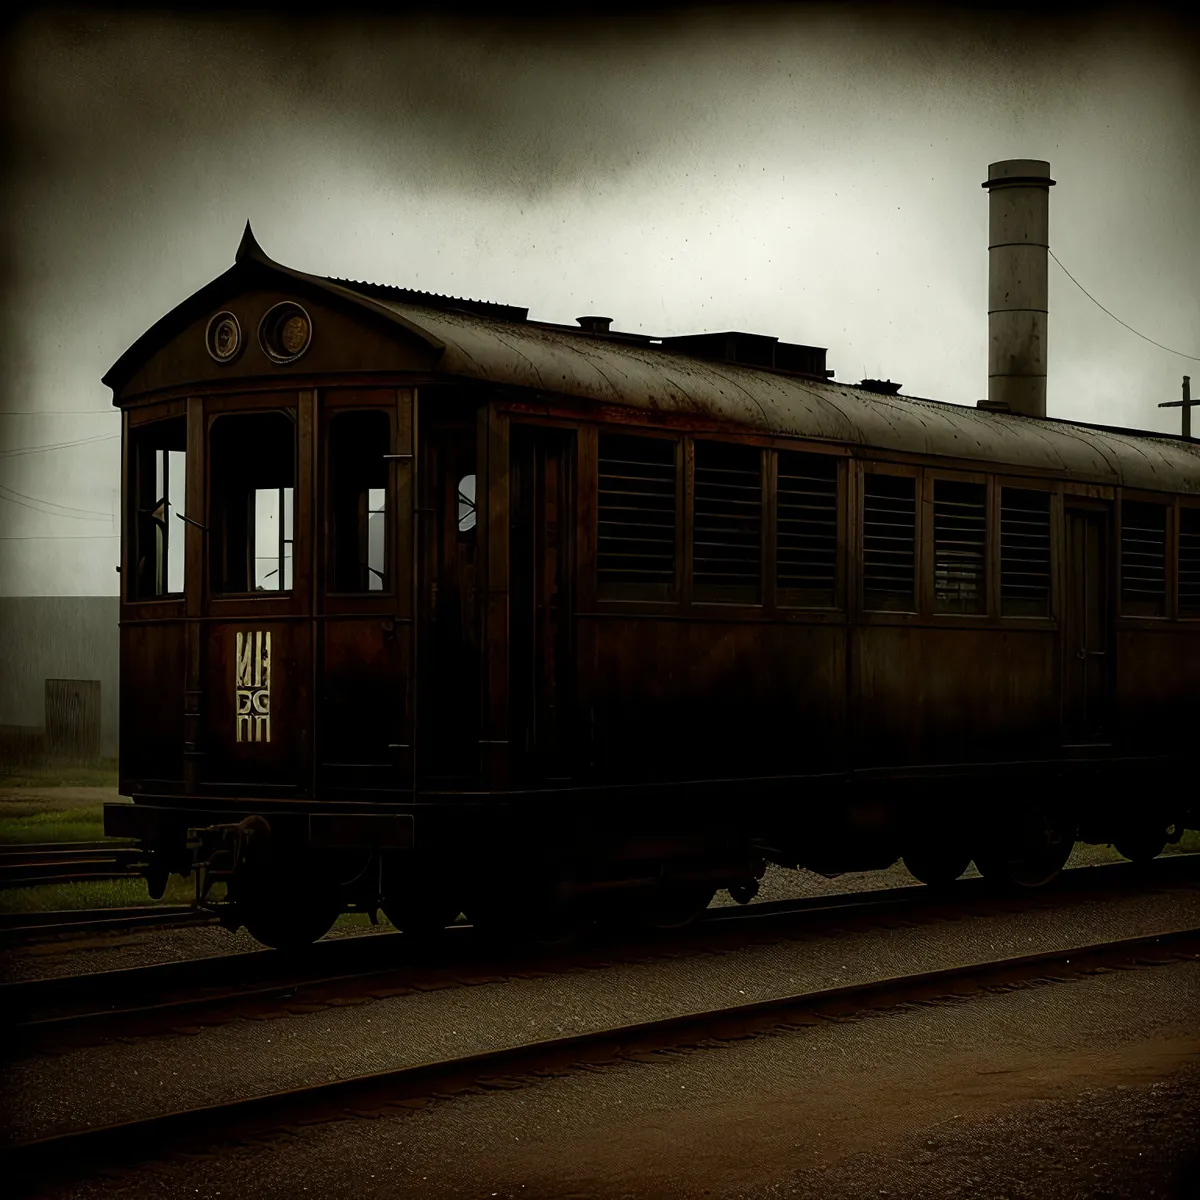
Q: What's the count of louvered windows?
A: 8